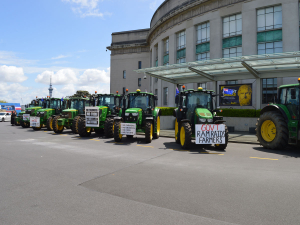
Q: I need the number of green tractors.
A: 8